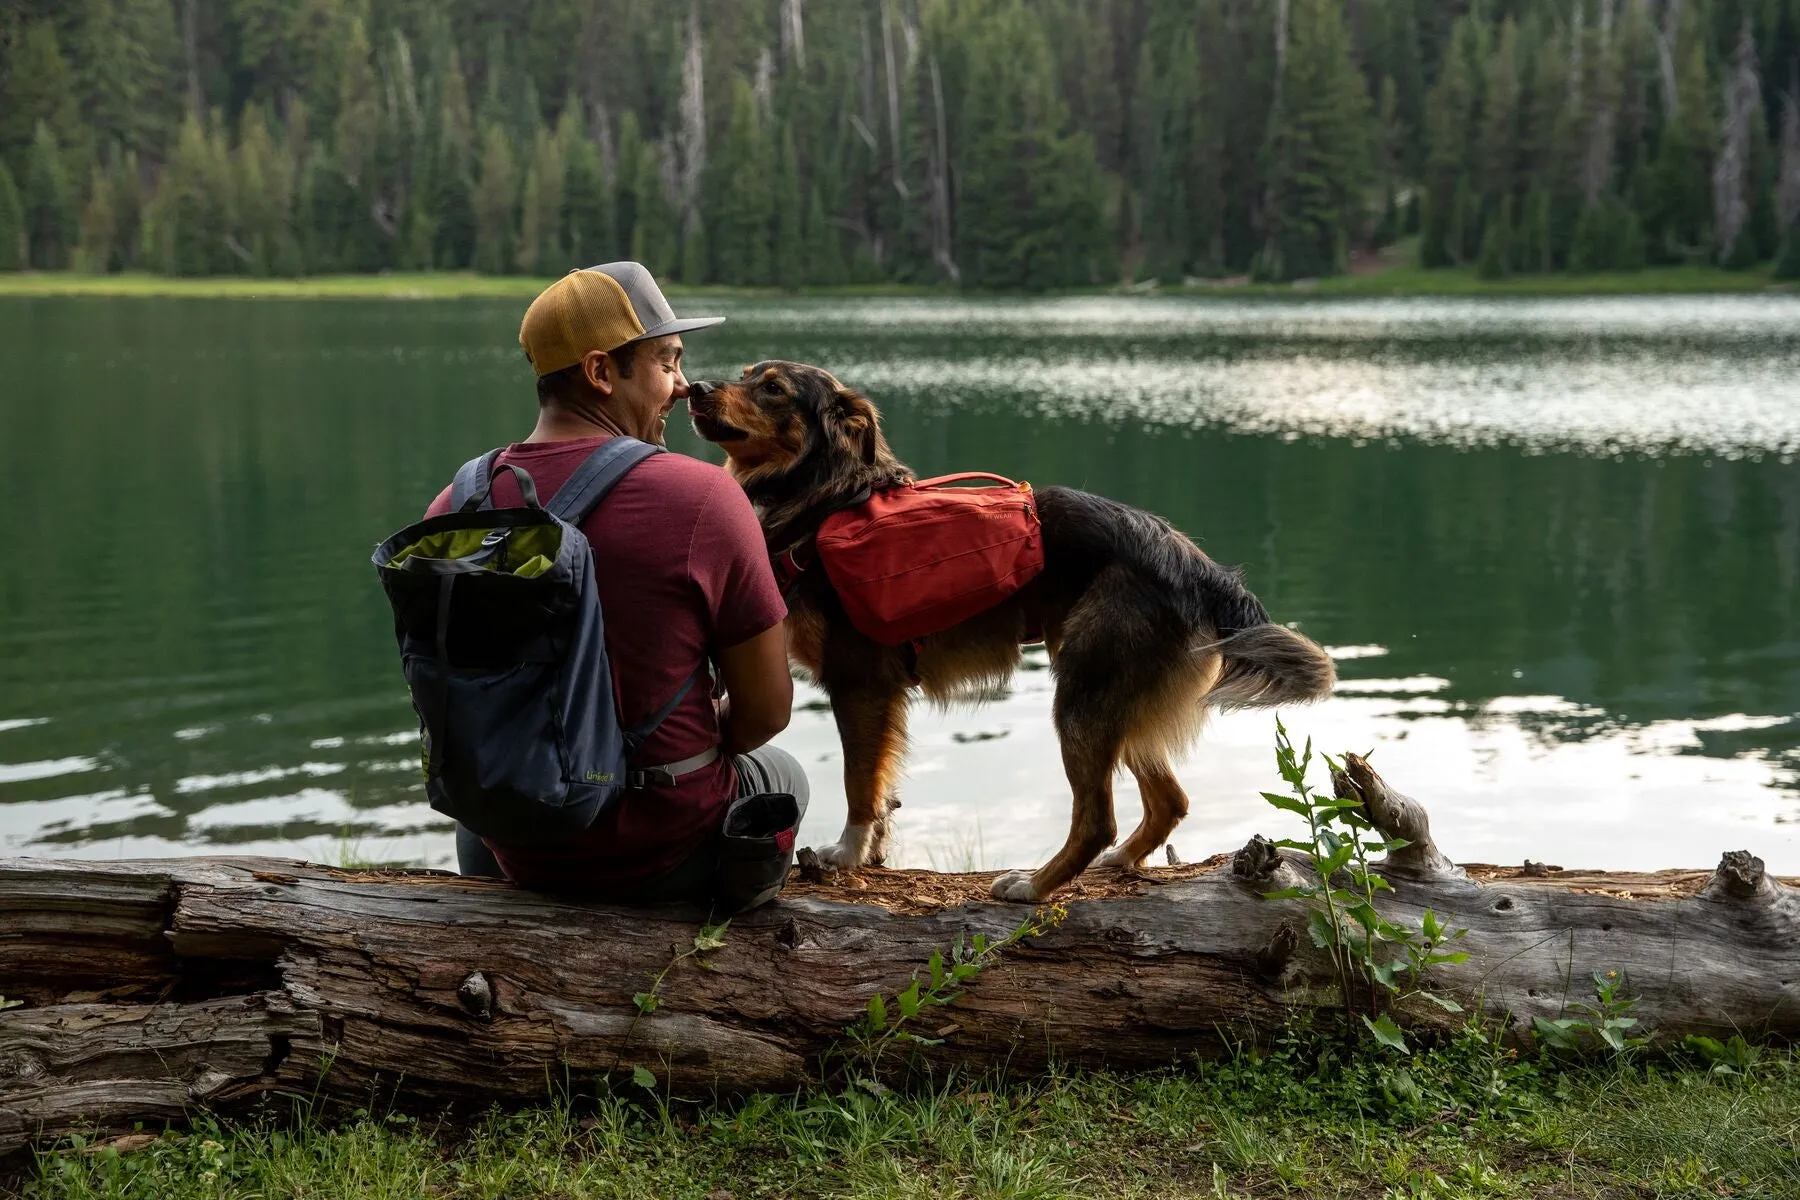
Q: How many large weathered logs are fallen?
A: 1